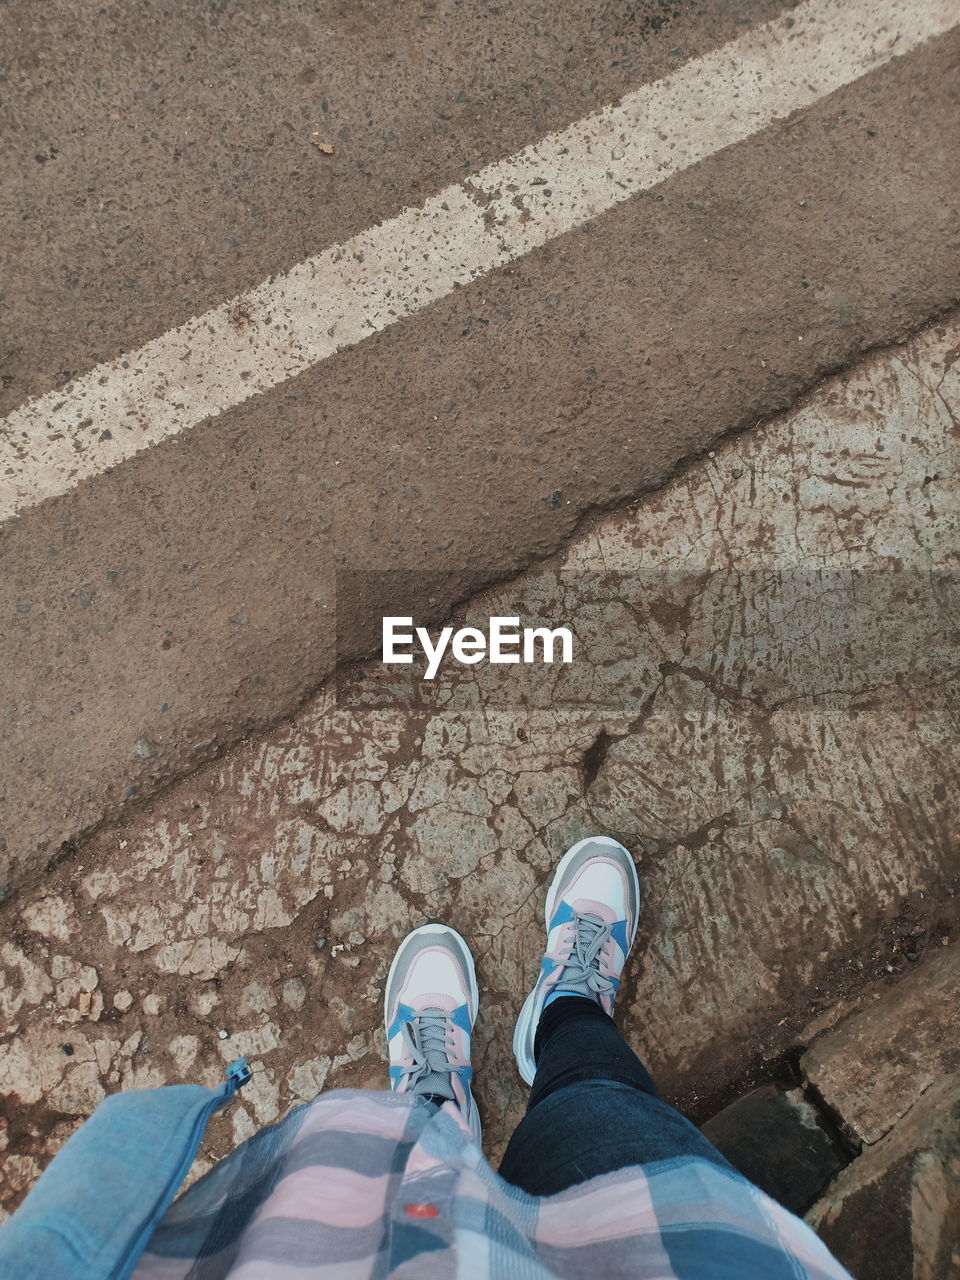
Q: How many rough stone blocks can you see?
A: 3